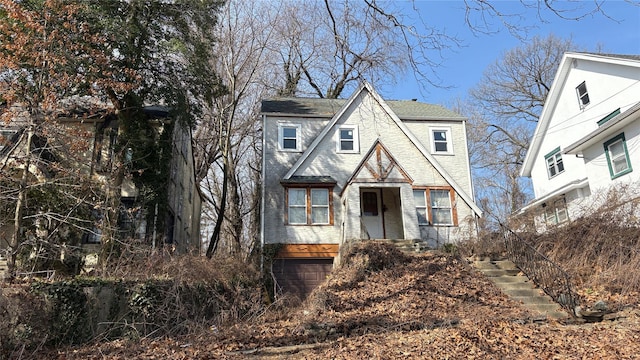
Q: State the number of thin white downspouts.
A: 2